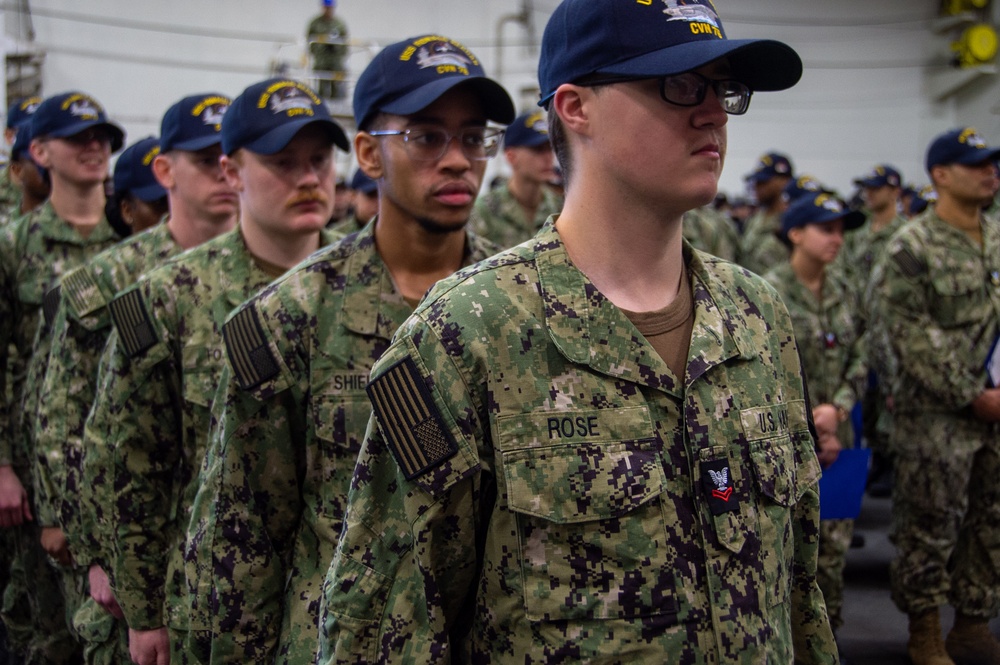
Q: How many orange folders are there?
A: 0